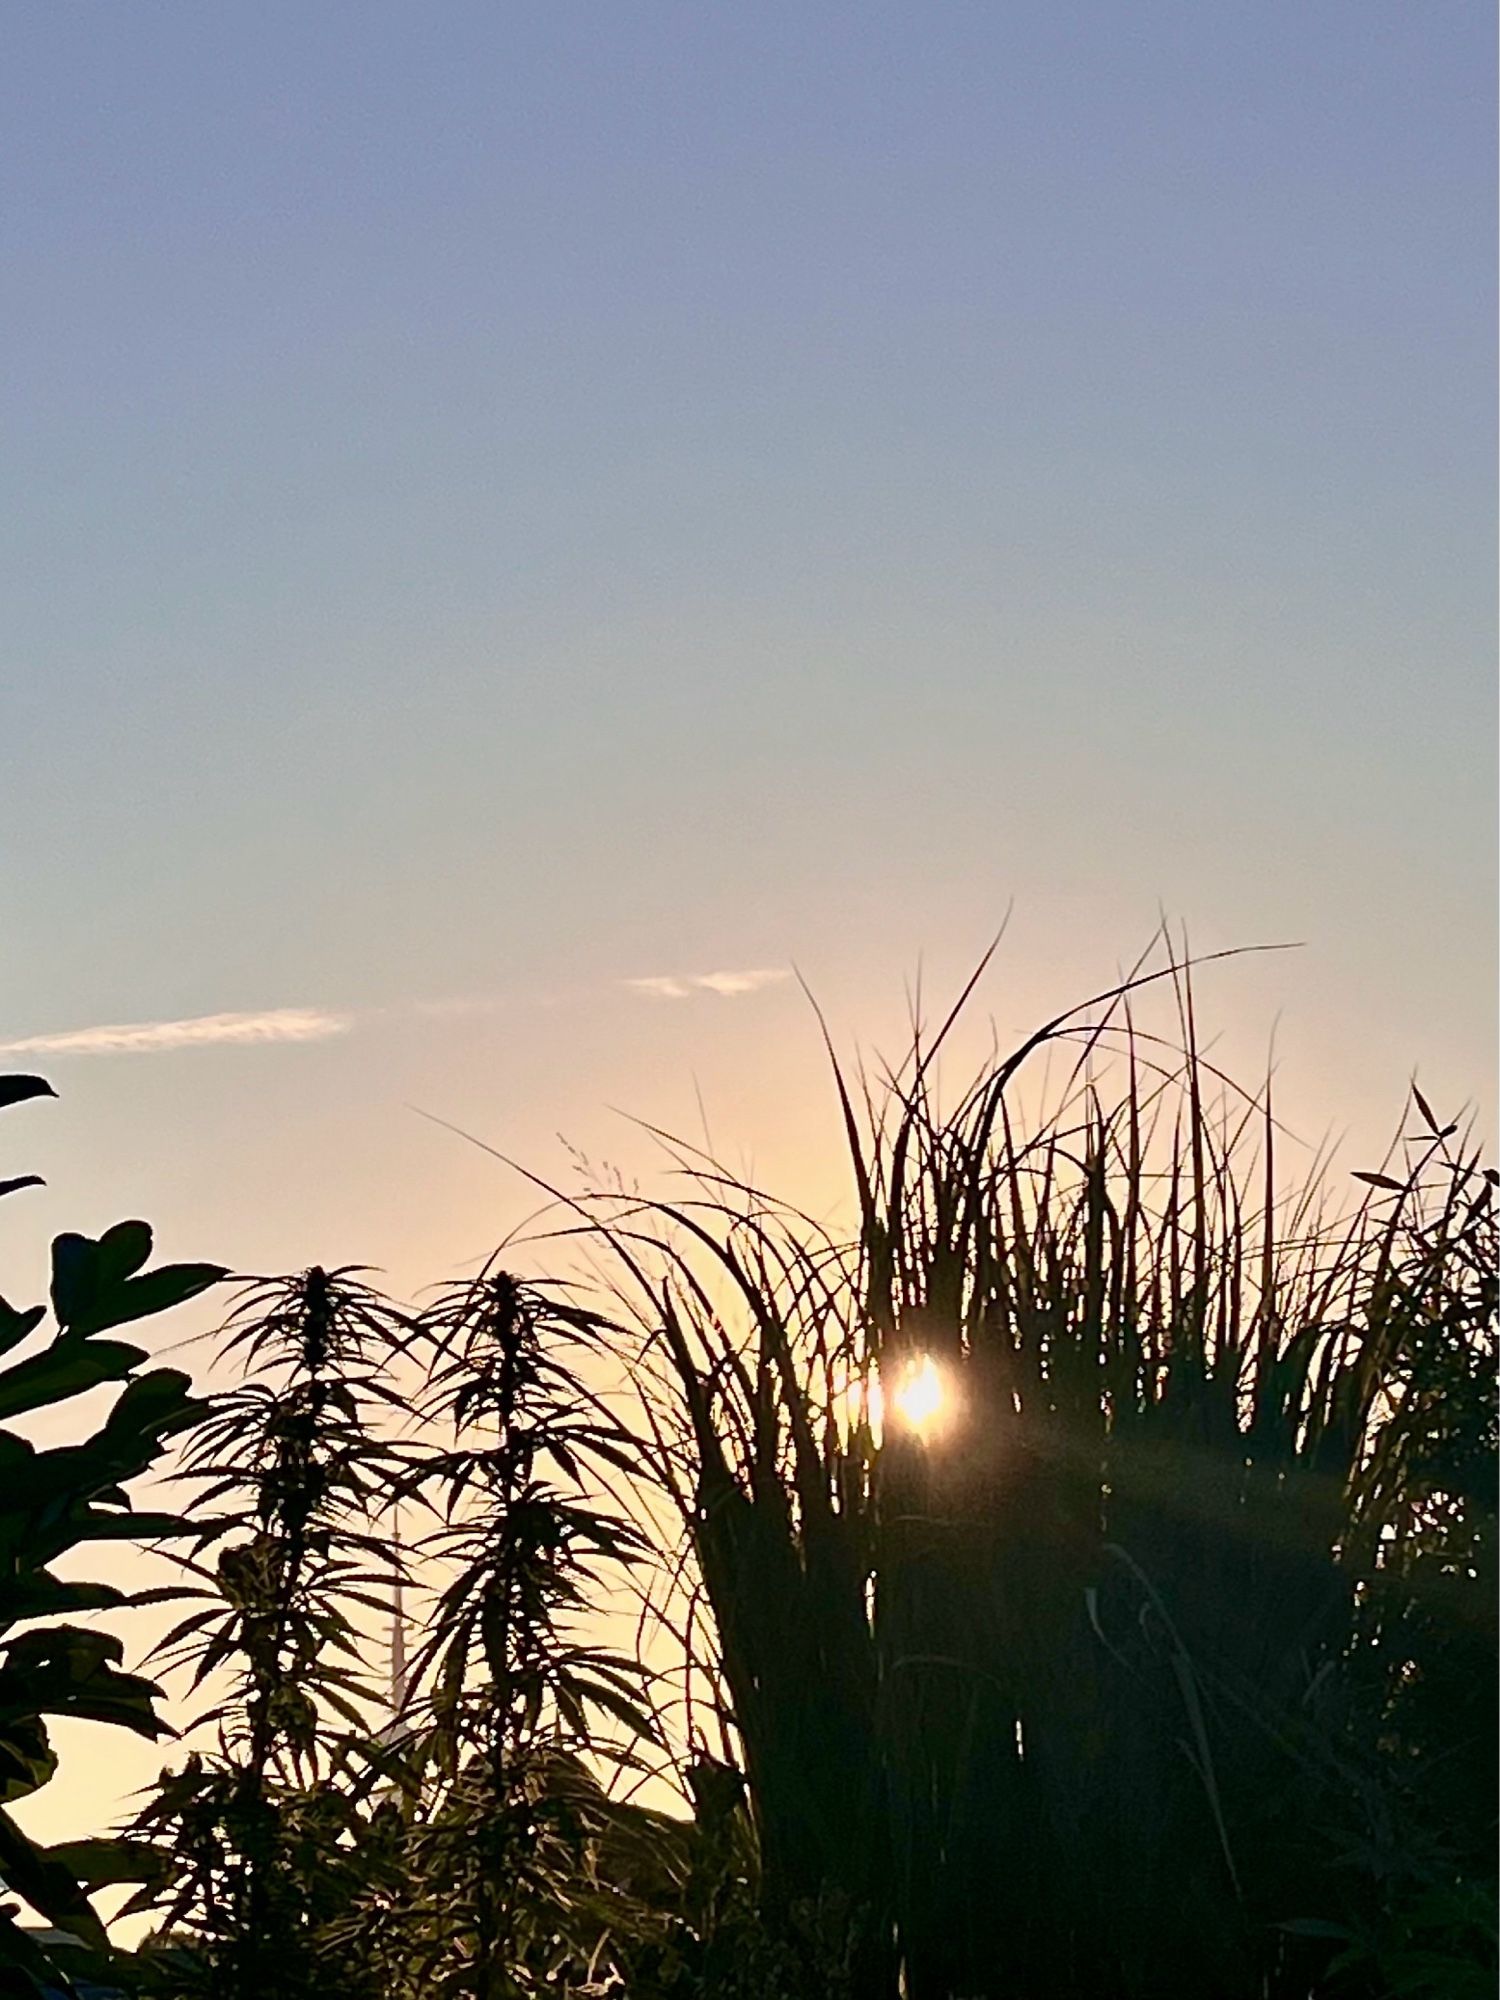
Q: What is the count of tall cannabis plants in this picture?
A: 2